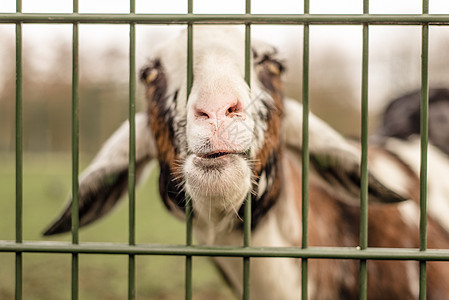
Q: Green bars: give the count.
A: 10